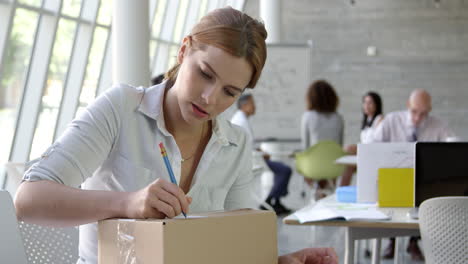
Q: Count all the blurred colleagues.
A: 4